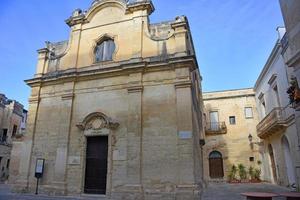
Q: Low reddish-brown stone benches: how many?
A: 2